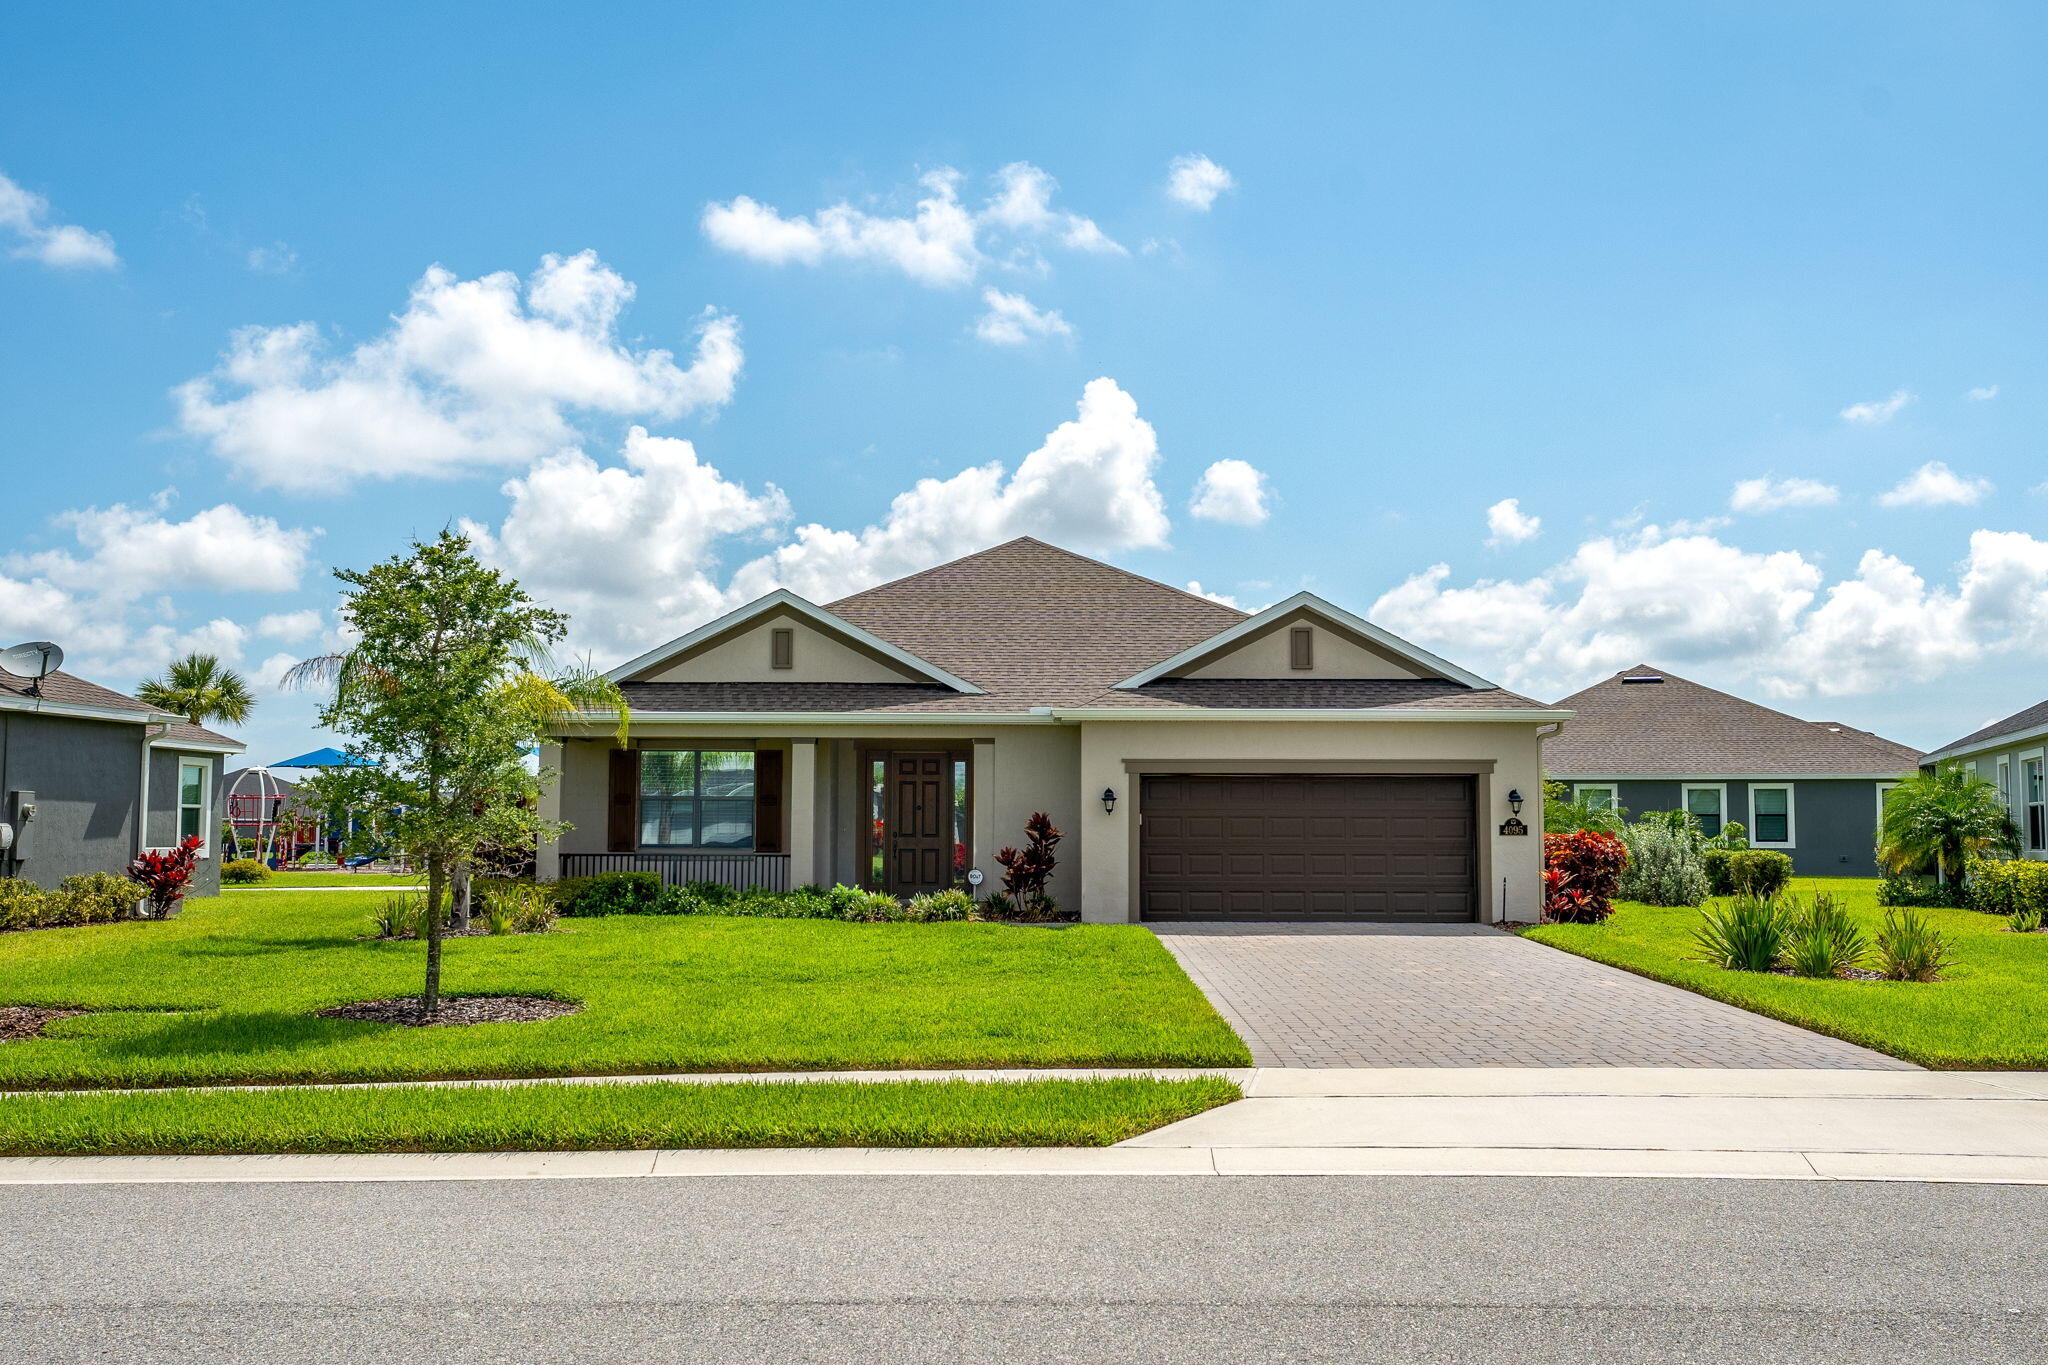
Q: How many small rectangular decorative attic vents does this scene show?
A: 2